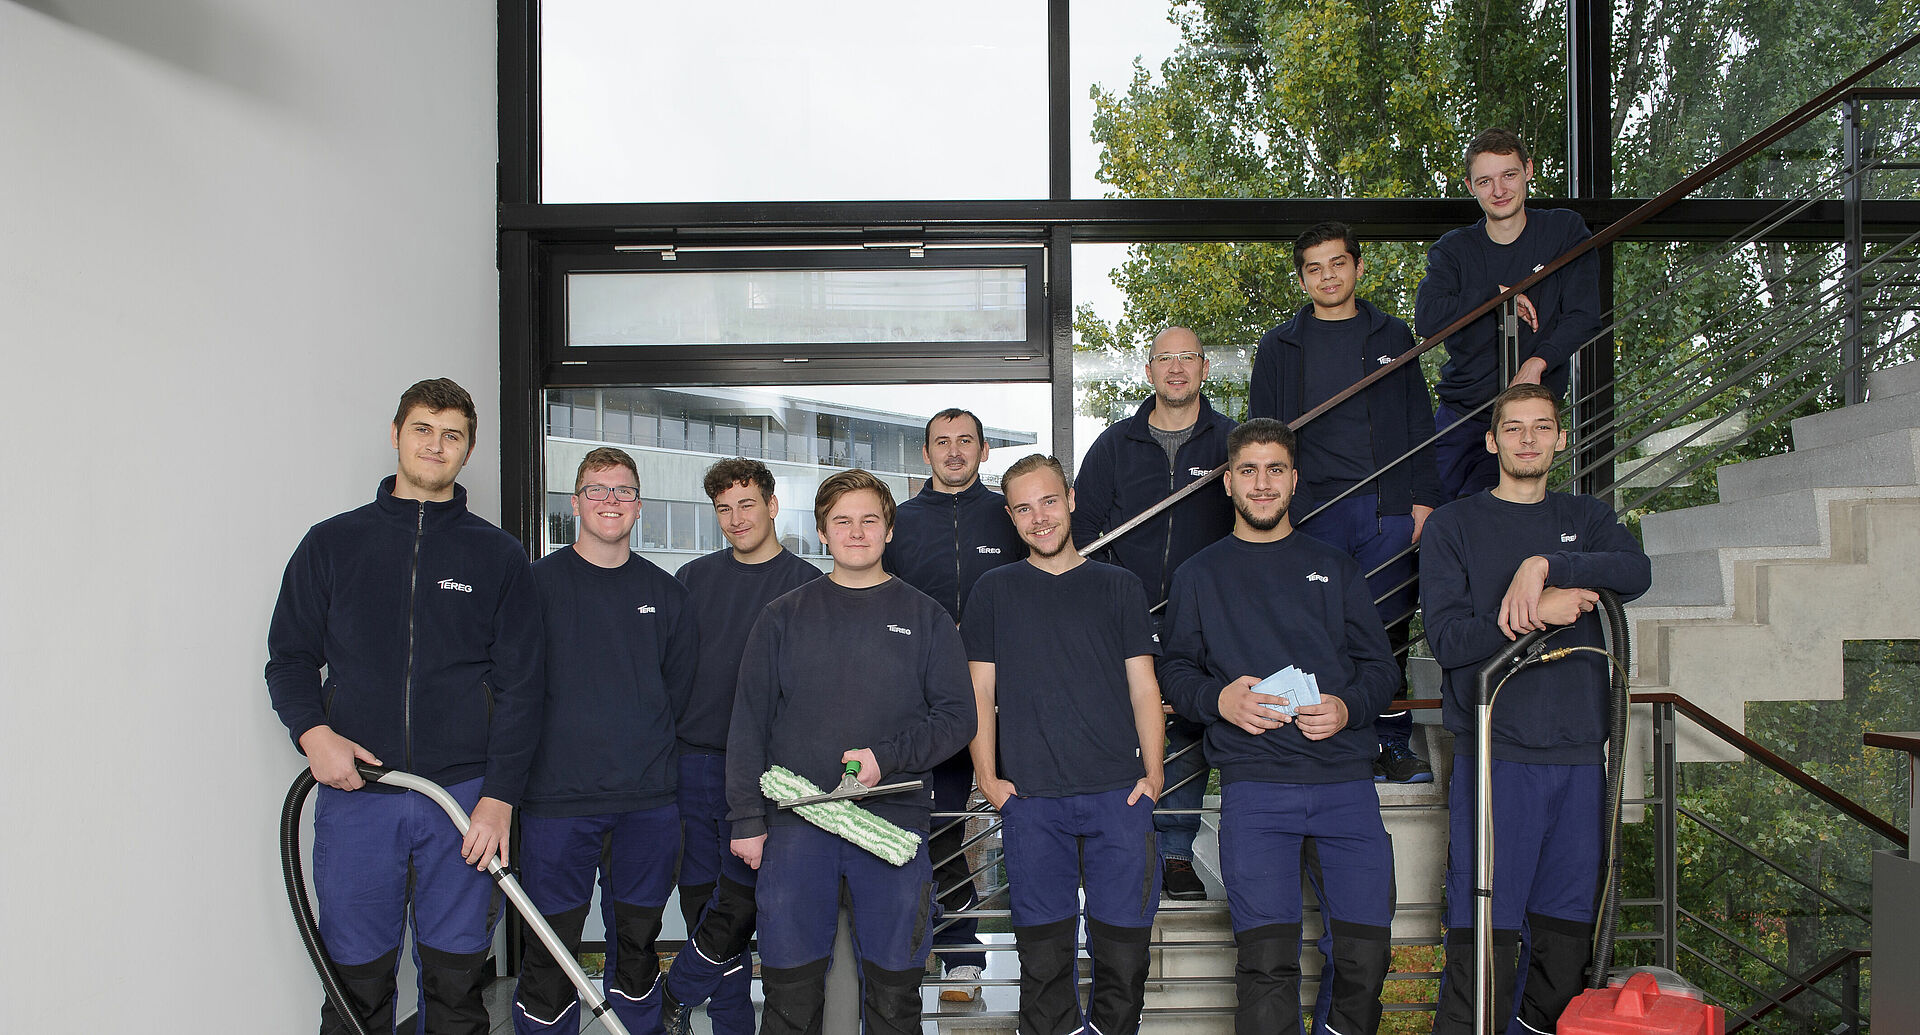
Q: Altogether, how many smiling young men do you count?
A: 11